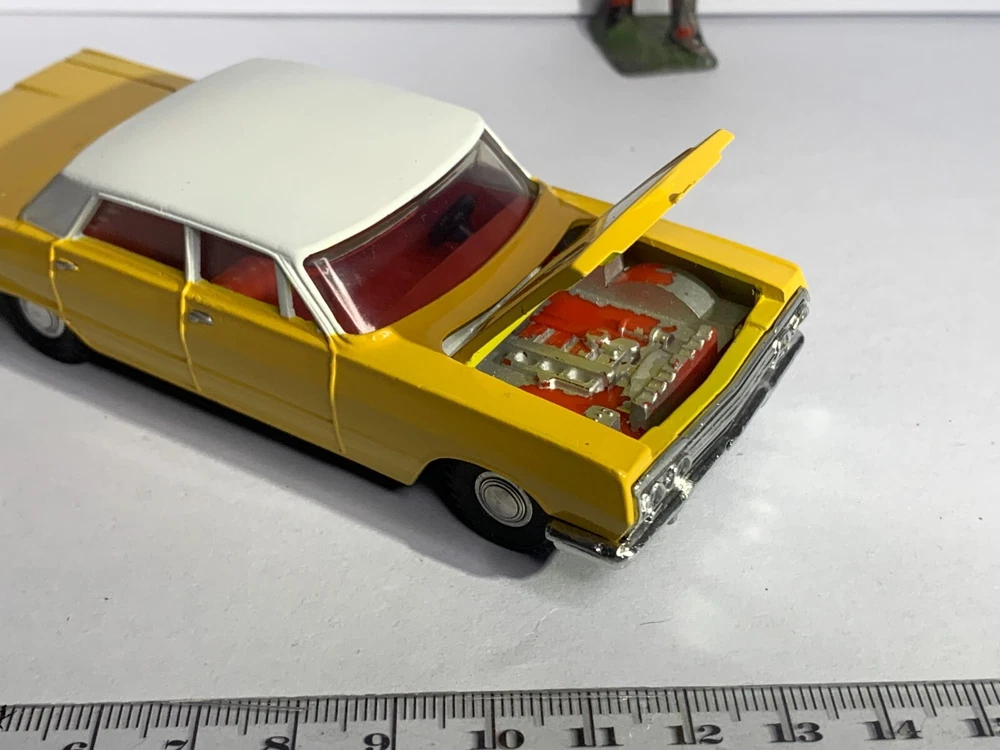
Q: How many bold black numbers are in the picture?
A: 10